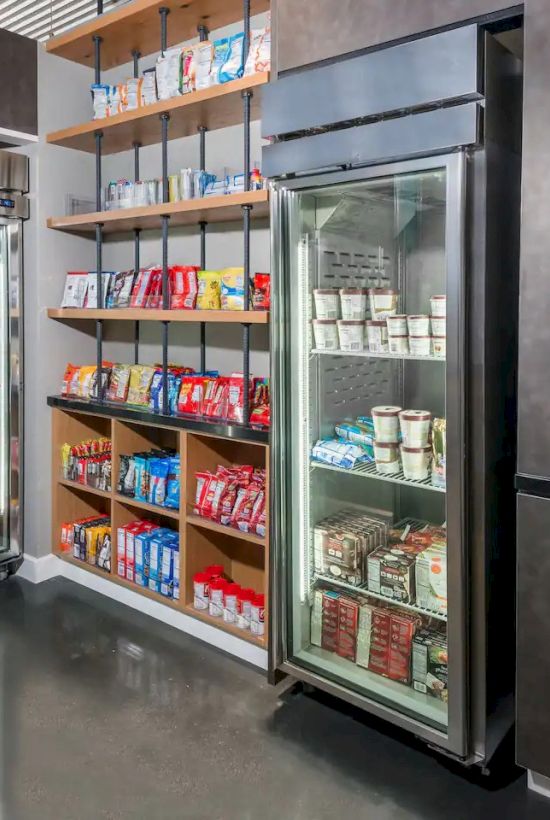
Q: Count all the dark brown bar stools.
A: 0